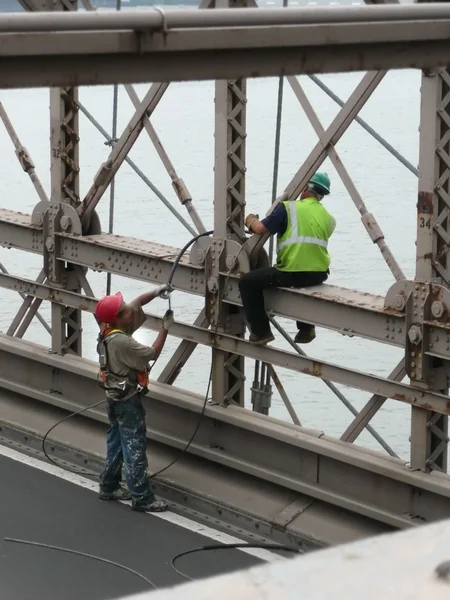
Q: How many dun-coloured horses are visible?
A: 0